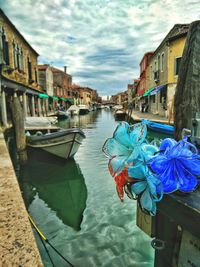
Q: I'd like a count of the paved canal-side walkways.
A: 2